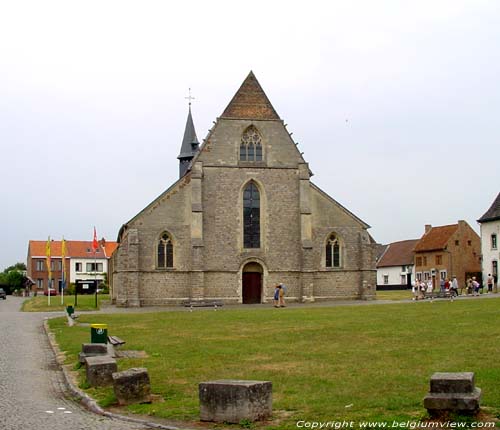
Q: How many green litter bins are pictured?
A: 2